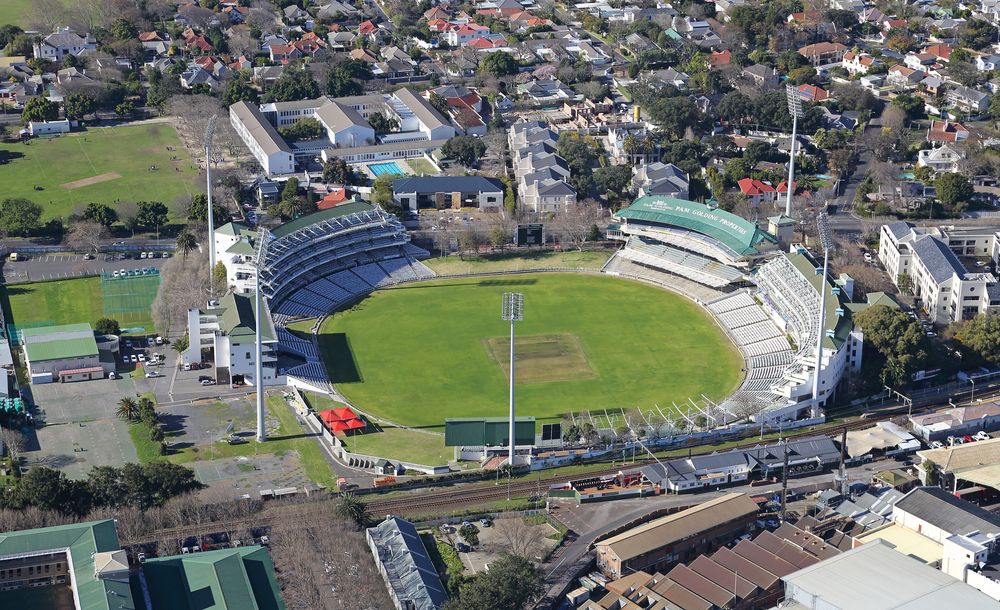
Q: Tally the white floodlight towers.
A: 5